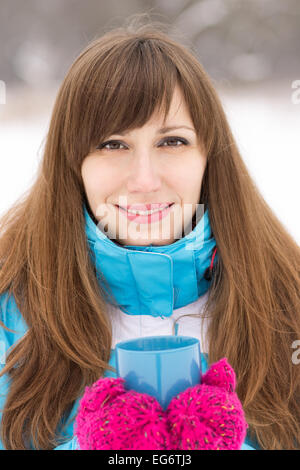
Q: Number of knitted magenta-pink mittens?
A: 2